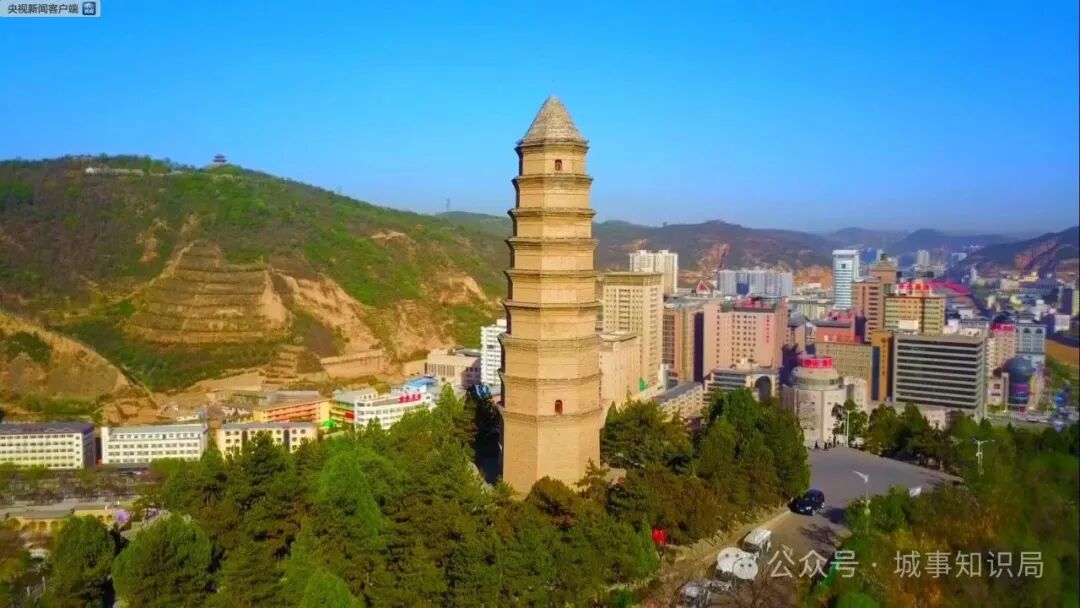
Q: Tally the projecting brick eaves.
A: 9